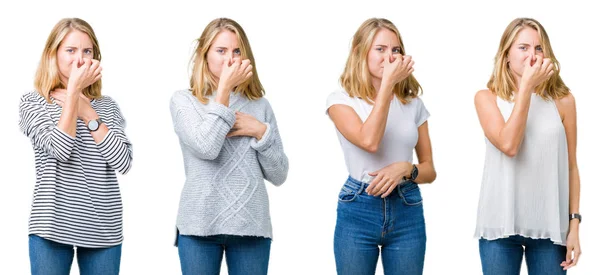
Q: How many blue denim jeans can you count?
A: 4